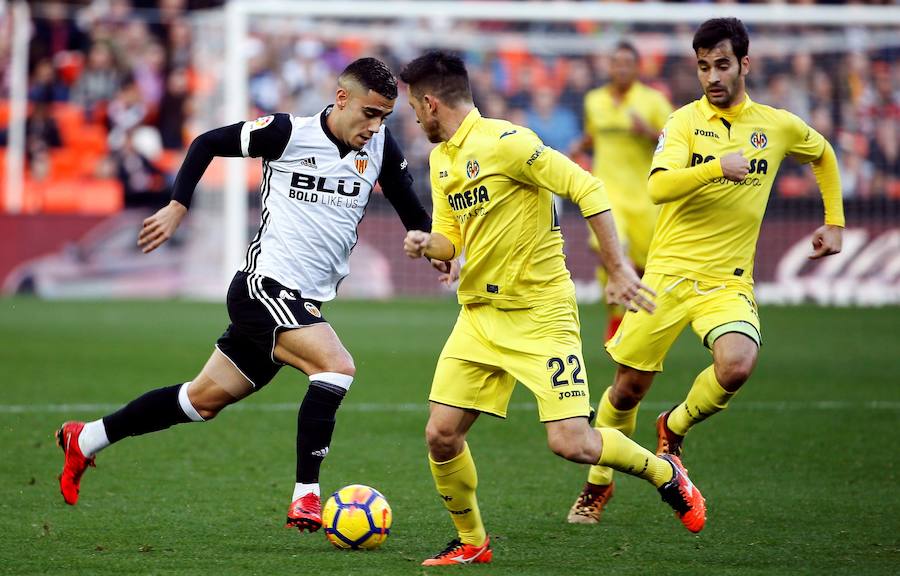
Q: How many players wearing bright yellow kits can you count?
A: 3